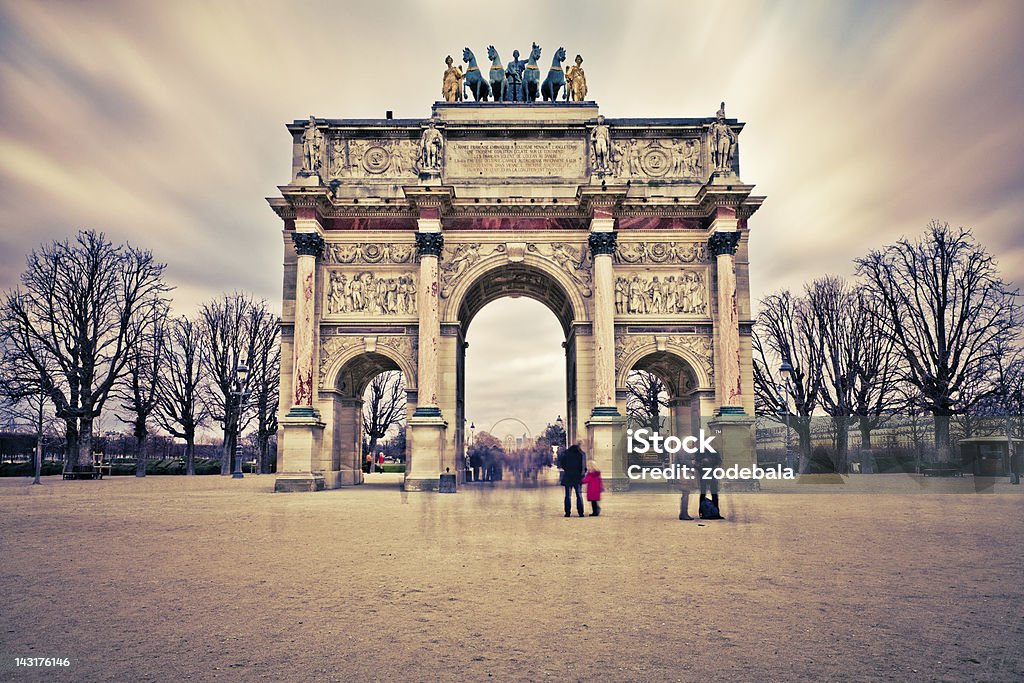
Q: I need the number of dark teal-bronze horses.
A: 4